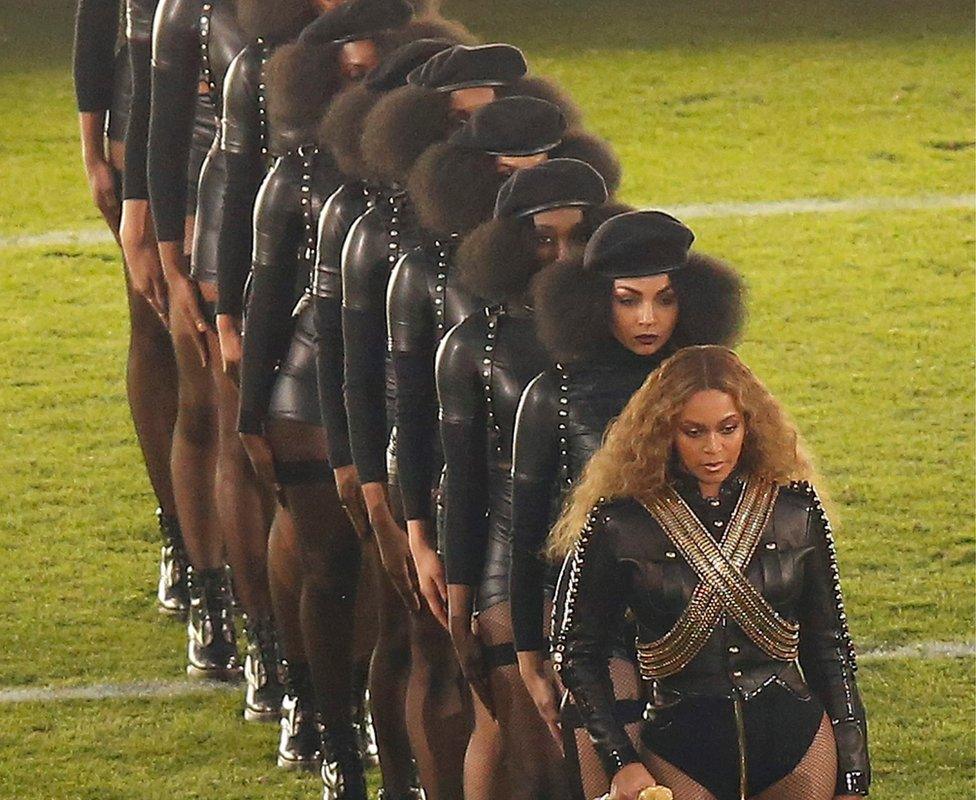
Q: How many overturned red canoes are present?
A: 0